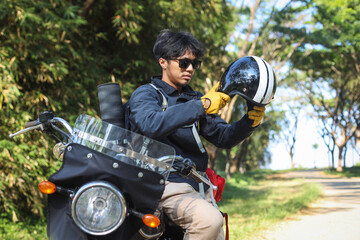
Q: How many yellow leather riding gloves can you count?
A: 2